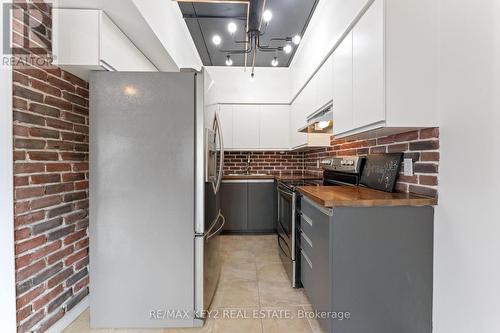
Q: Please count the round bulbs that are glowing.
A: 8